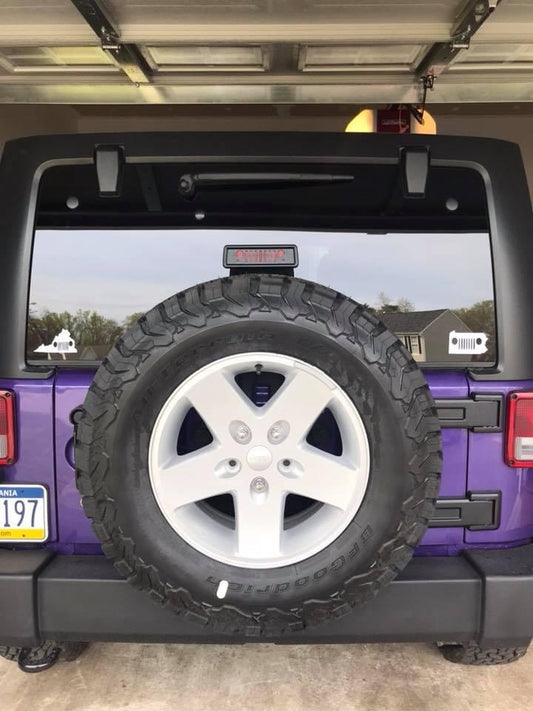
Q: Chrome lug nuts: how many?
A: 3